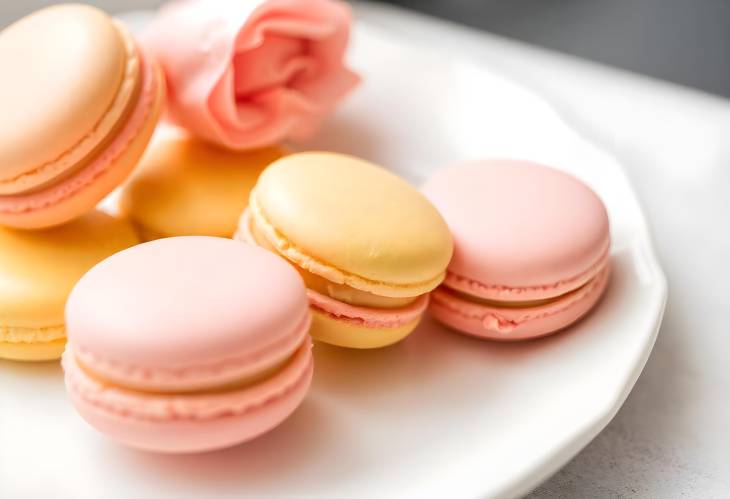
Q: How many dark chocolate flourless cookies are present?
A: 0